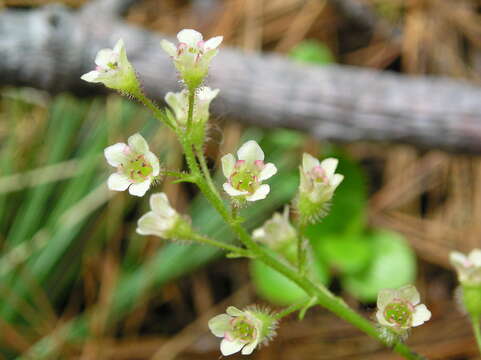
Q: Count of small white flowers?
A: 11